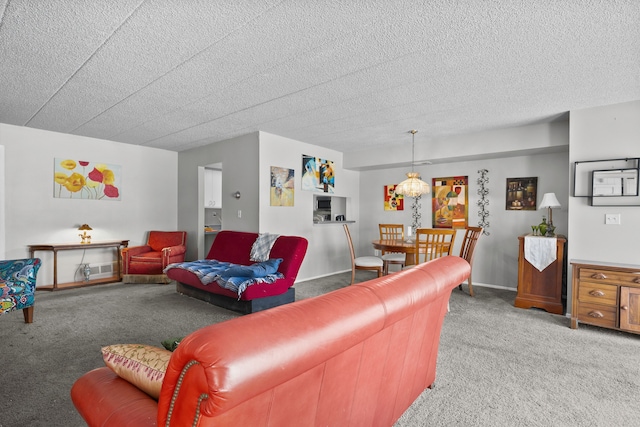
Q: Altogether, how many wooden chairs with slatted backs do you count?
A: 4